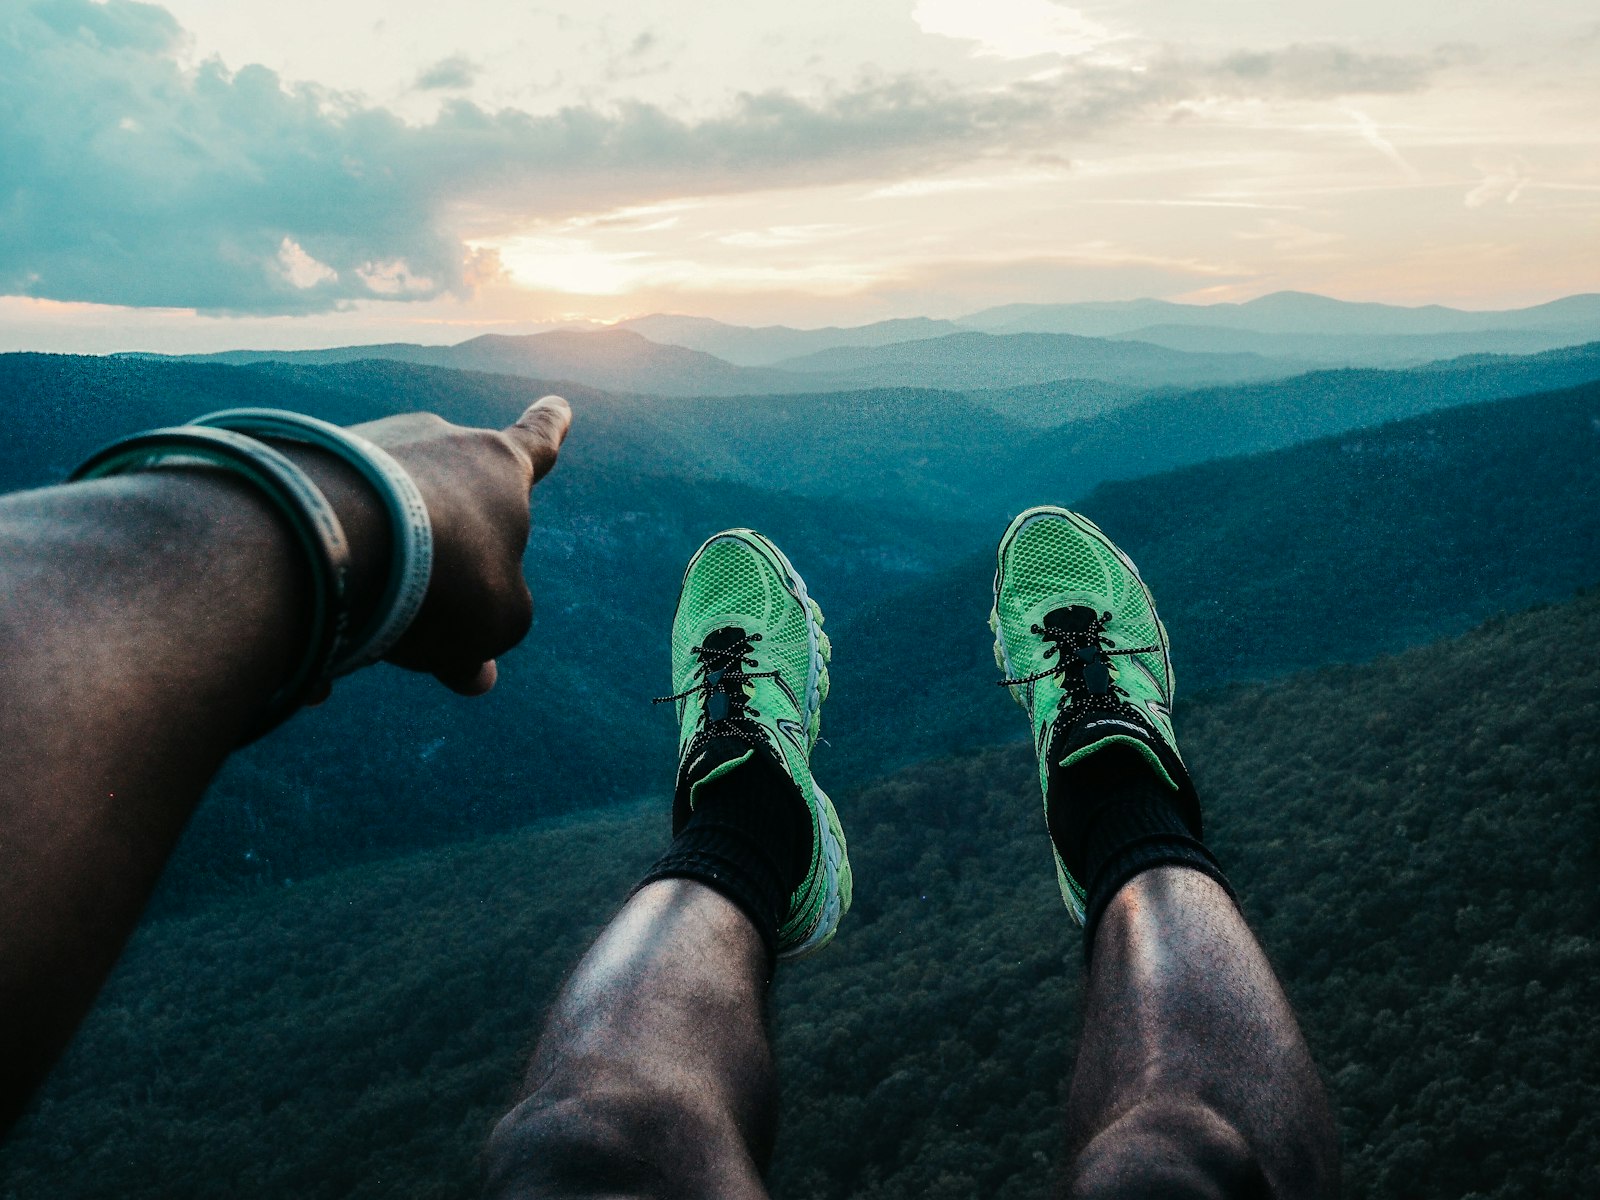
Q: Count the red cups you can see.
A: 0